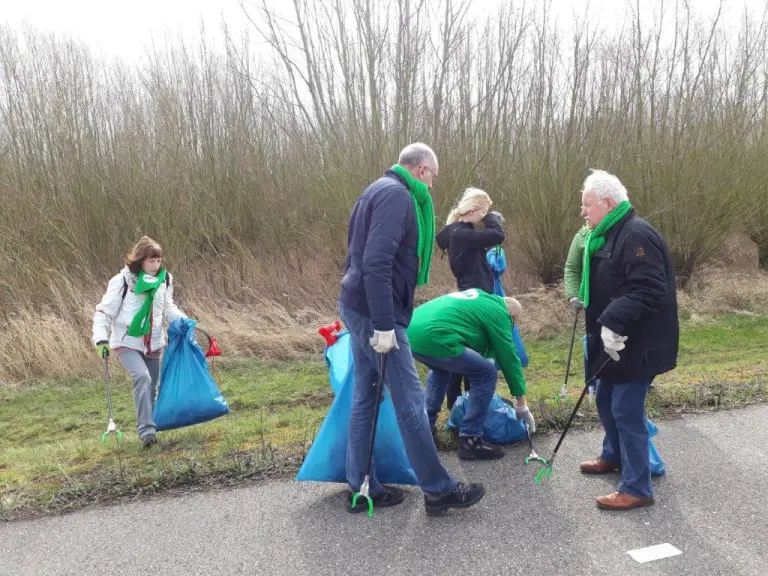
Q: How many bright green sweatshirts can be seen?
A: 1